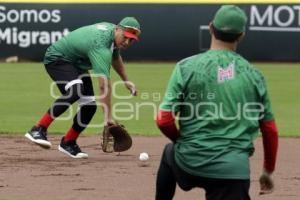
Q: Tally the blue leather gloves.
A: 0